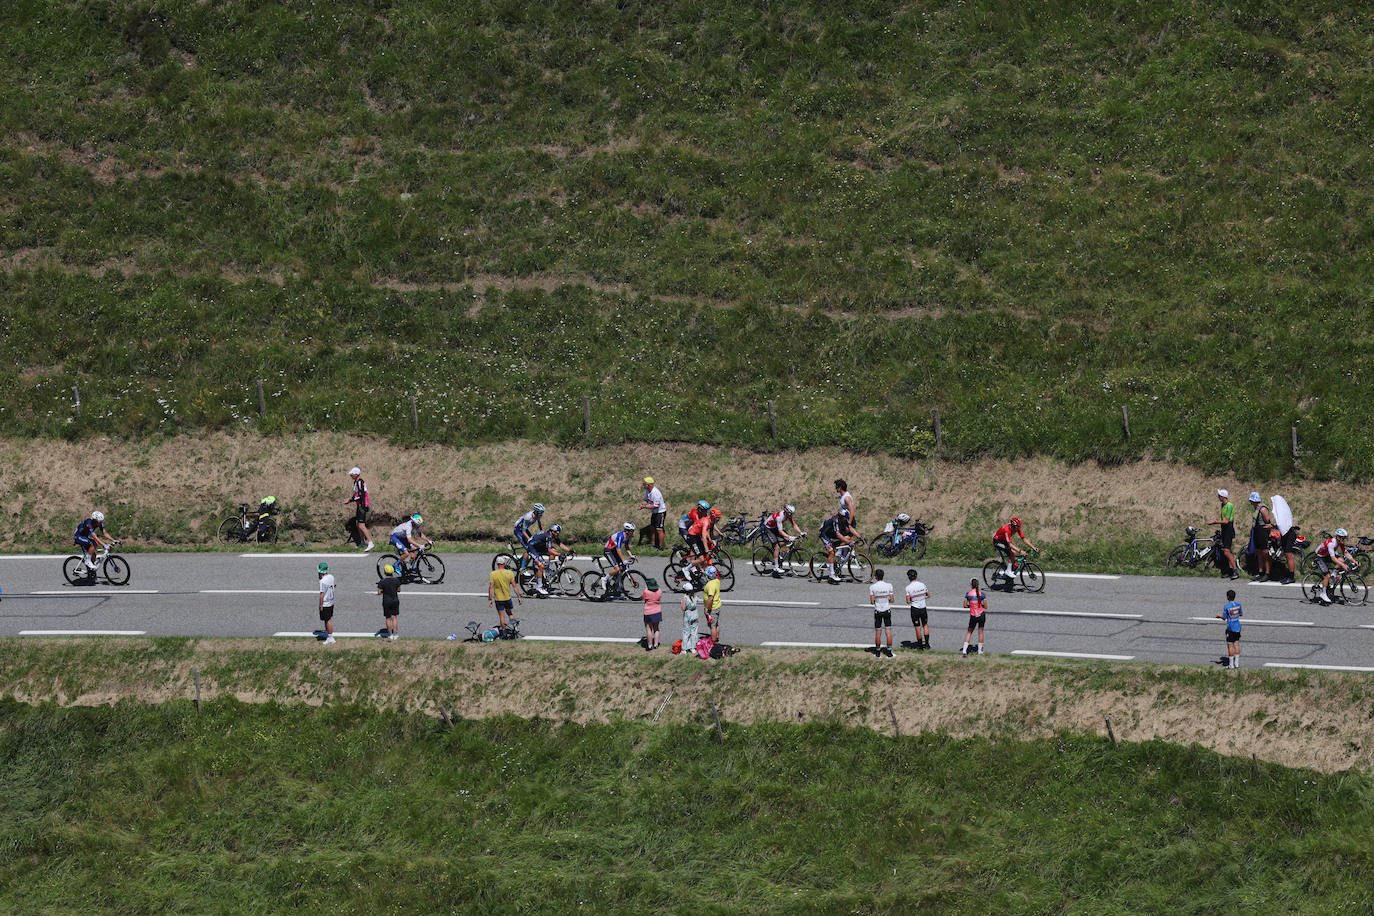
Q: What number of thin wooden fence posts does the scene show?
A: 14